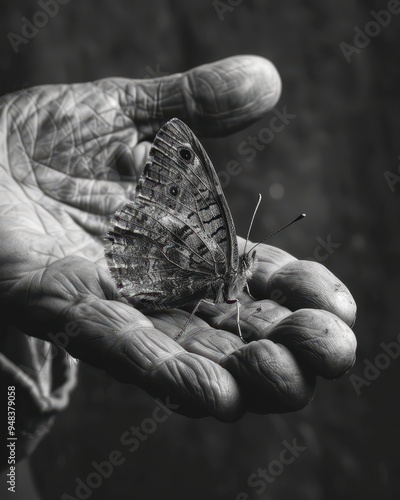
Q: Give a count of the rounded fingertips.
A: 5